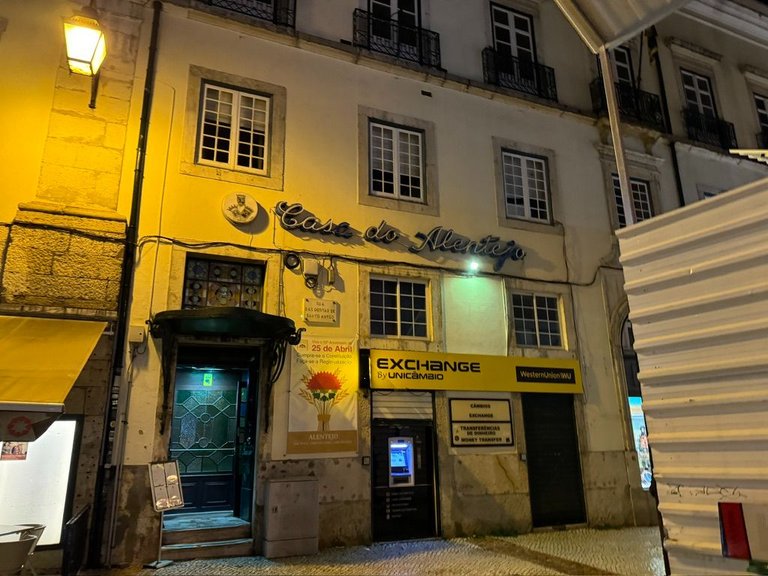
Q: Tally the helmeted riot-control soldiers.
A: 0